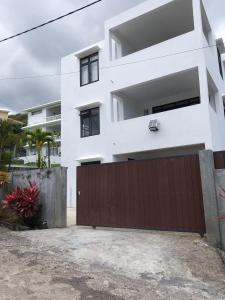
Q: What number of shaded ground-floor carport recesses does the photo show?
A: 1